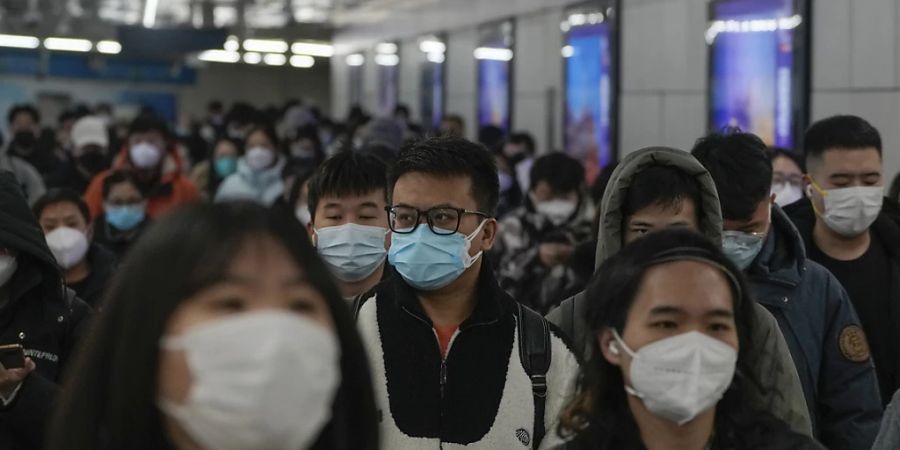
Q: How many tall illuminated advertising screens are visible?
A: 6